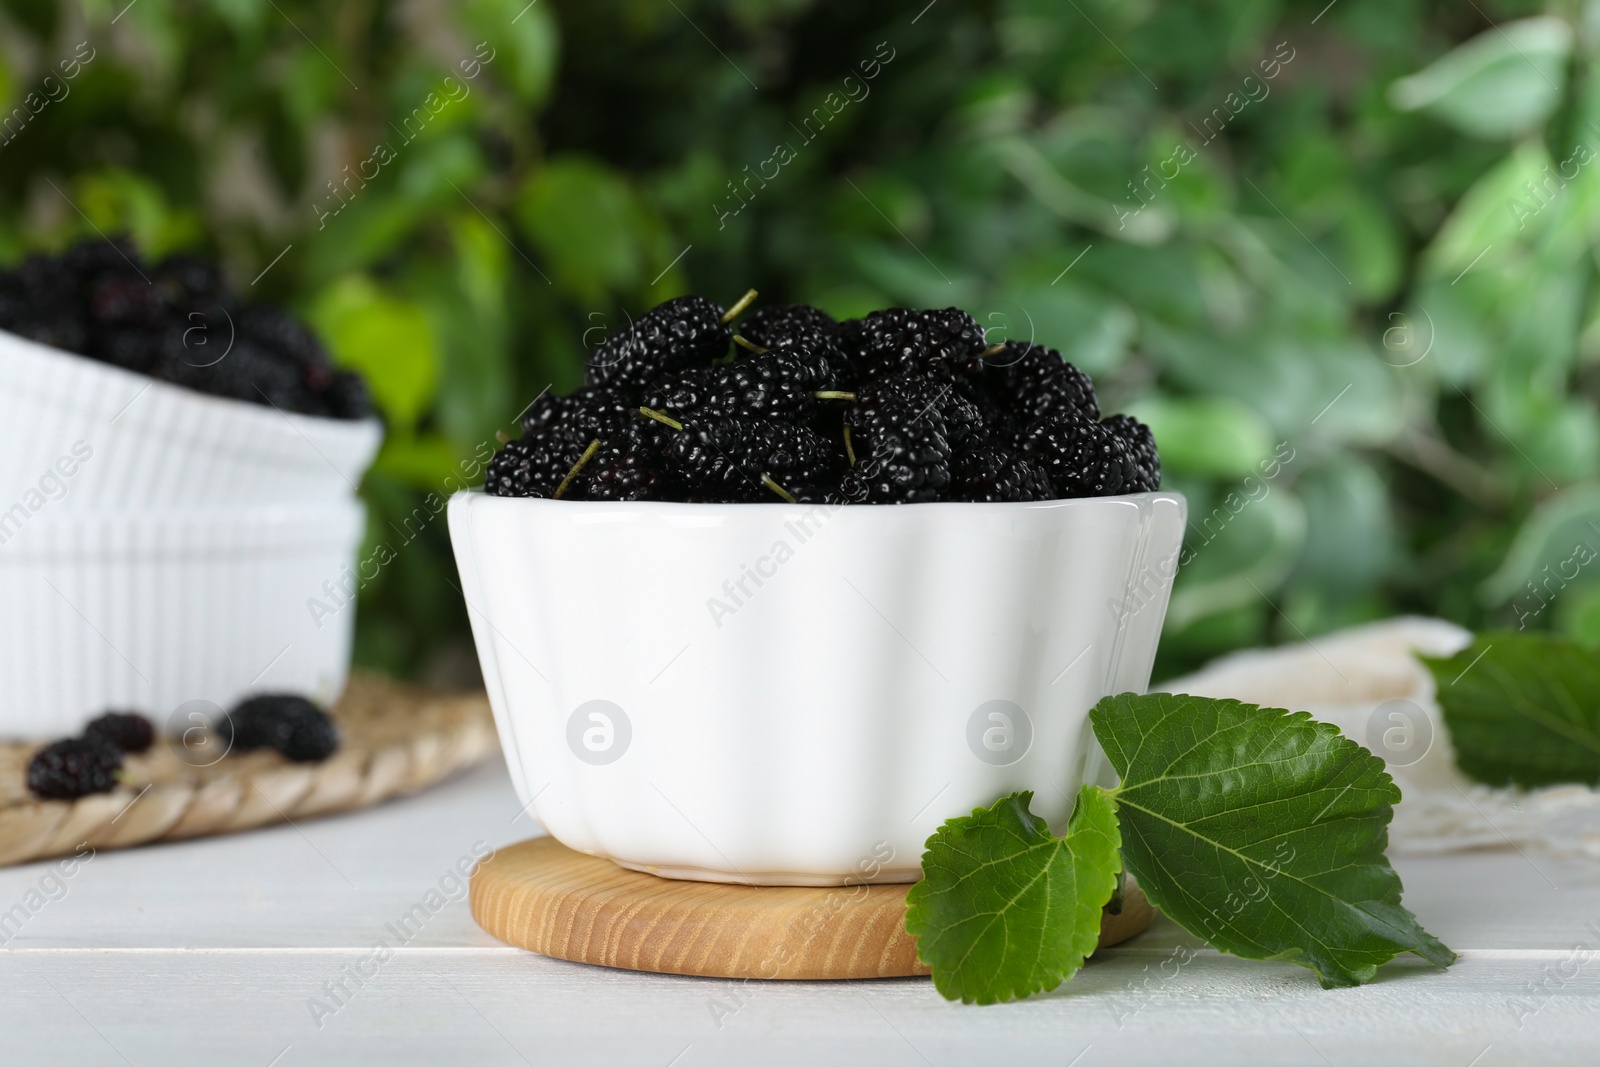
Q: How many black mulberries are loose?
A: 4